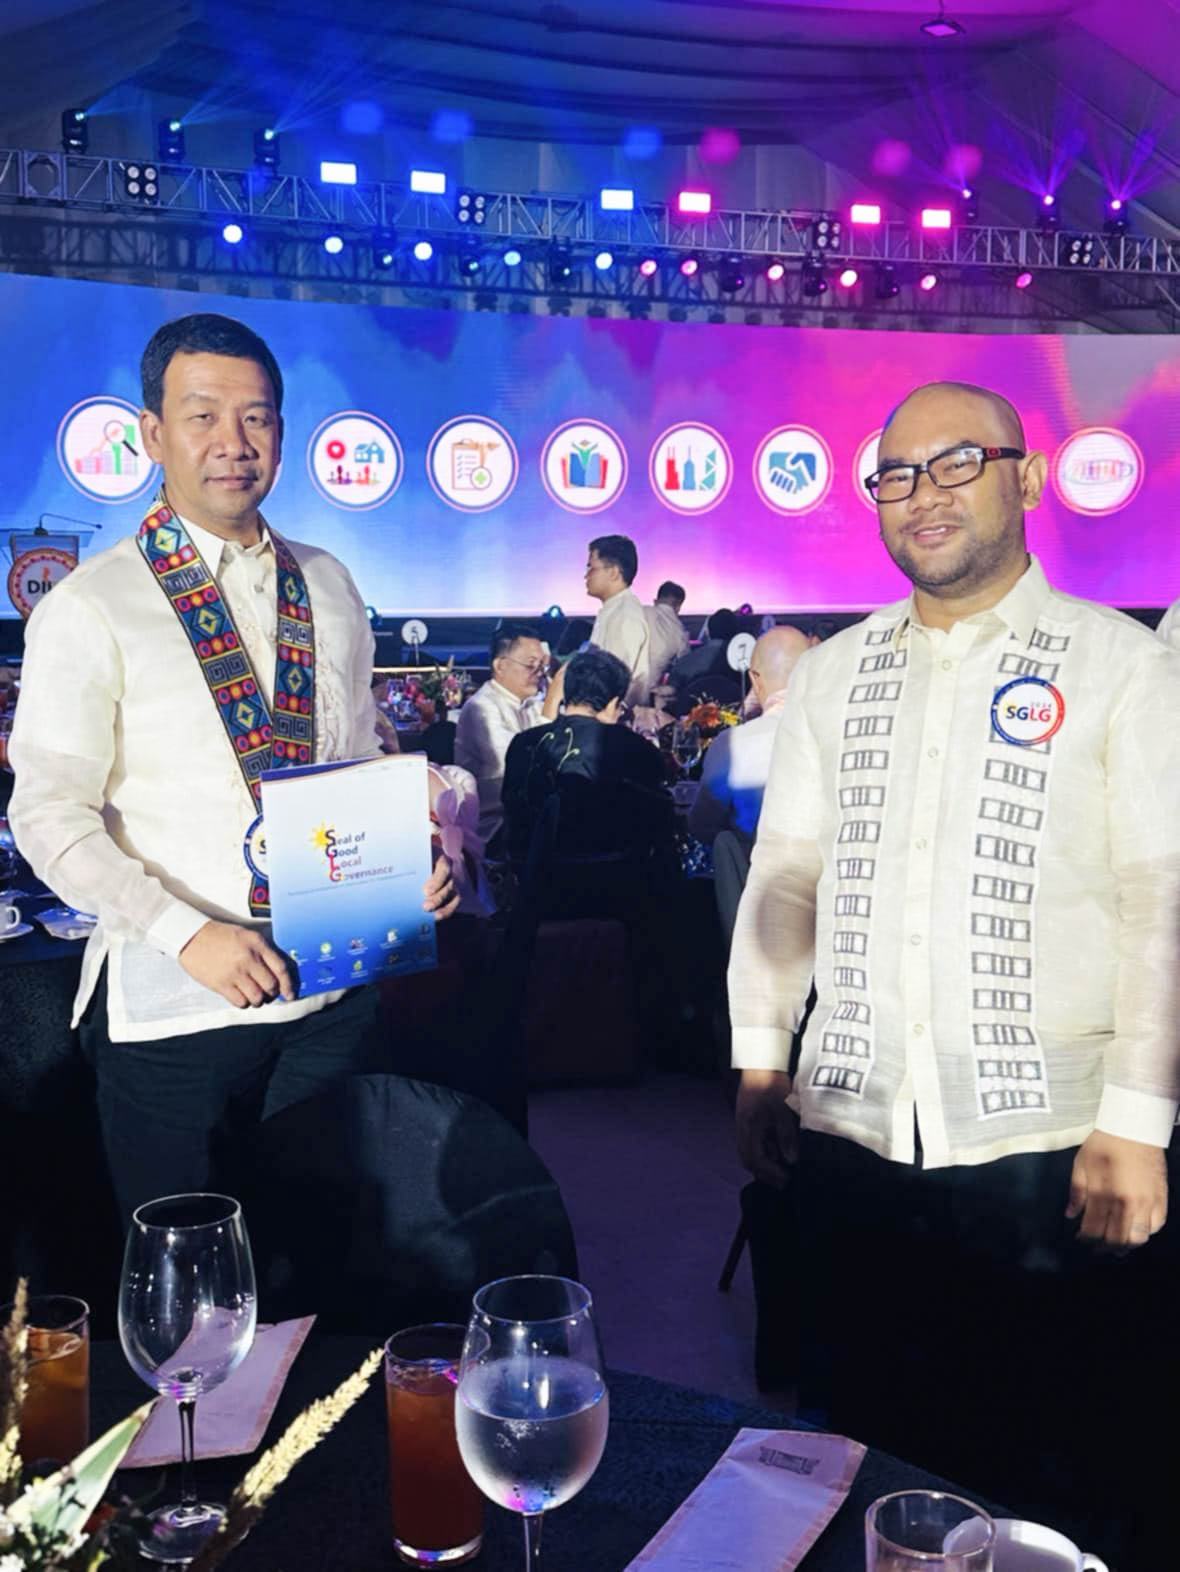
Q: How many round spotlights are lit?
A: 11